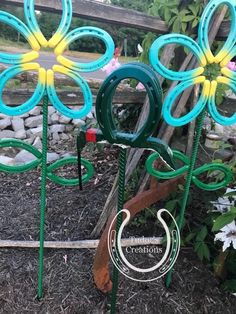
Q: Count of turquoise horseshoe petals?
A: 10